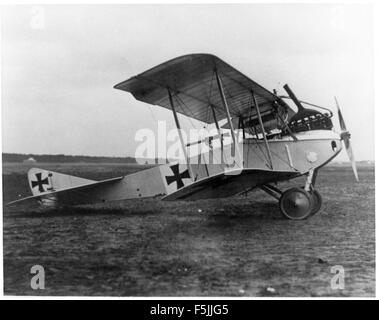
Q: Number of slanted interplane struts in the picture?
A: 4